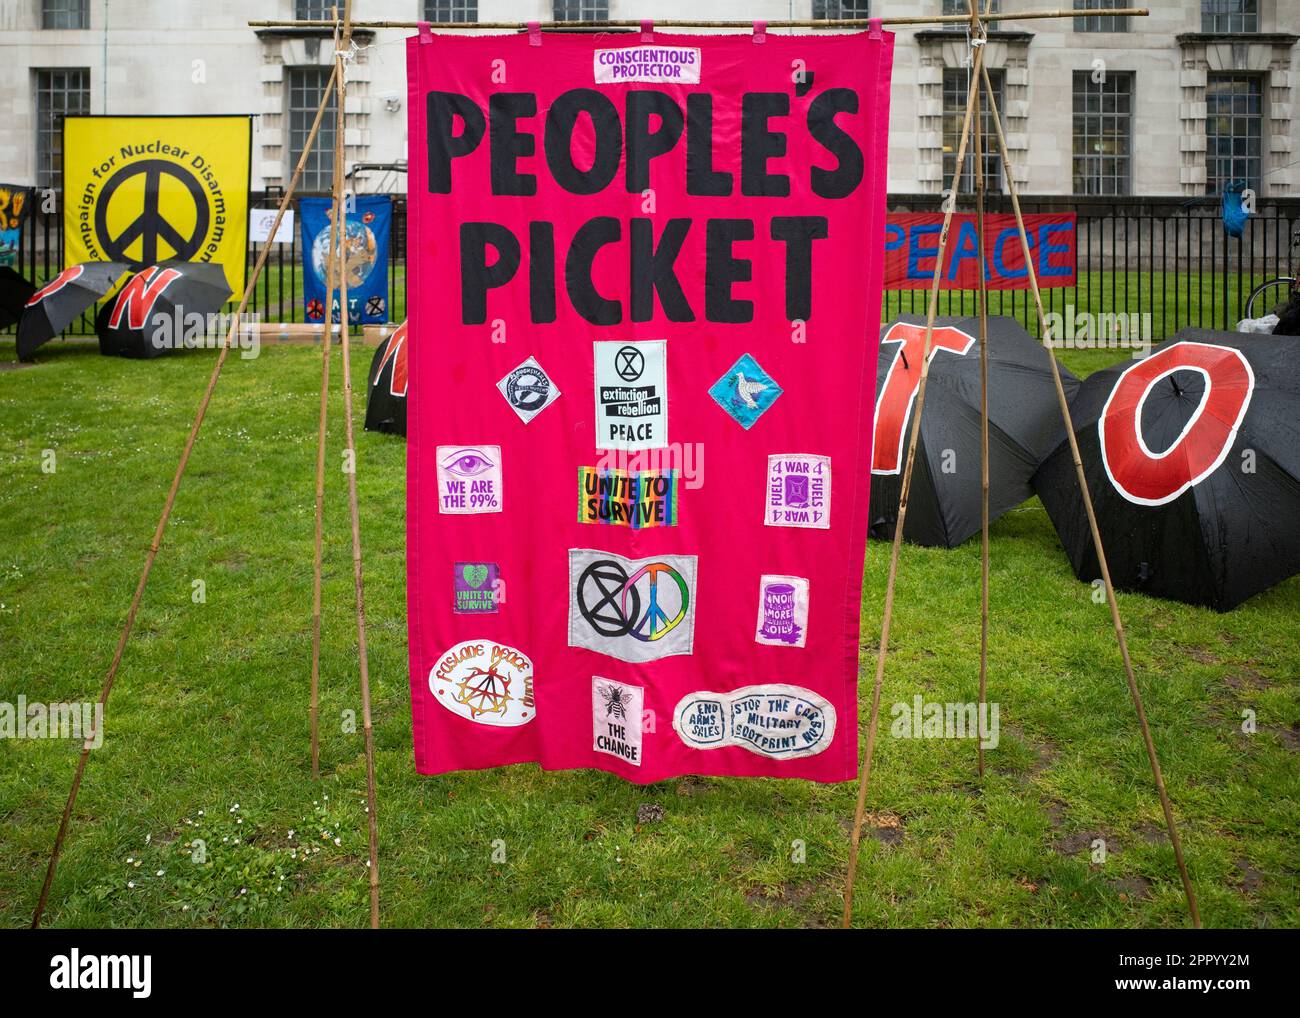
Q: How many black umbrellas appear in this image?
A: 6